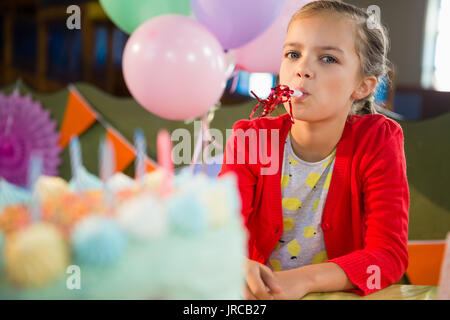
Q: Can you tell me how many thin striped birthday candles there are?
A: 5